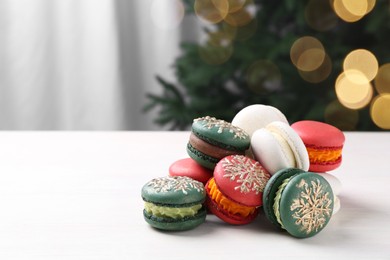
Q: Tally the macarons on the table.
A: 9